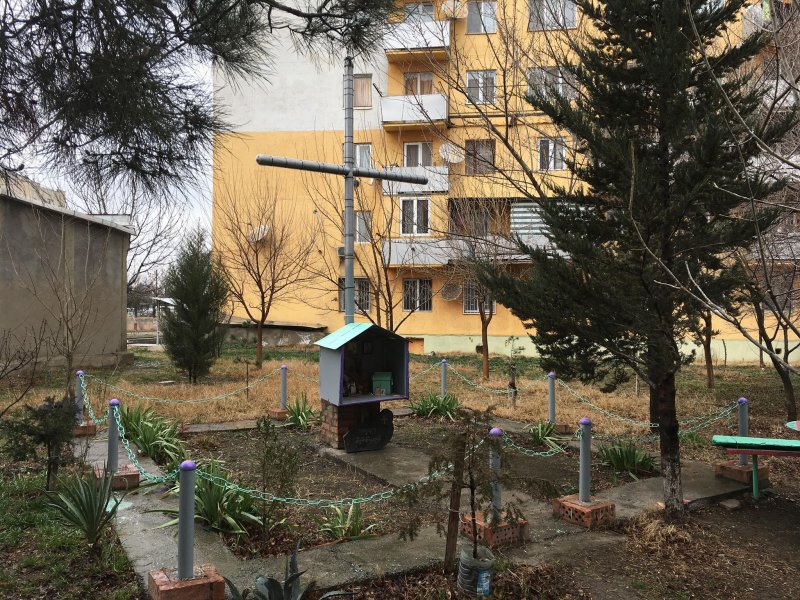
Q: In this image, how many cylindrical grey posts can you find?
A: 9